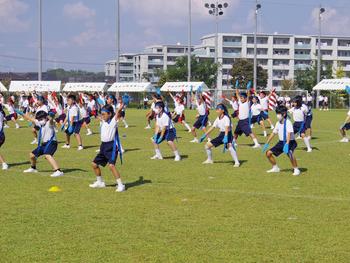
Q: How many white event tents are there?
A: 6